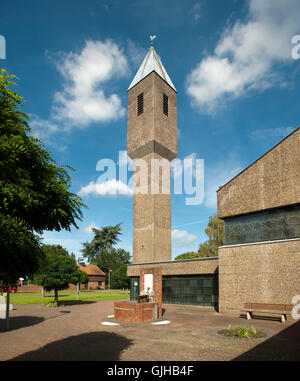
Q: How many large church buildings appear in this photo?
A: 1